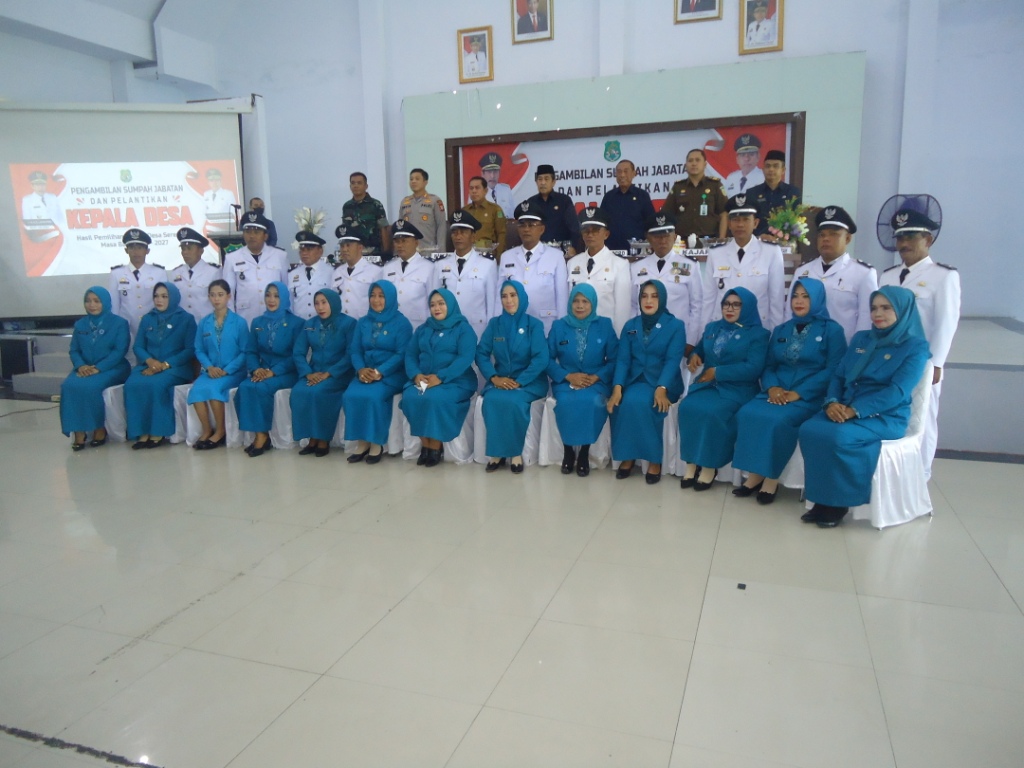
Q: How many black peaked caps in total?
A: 13